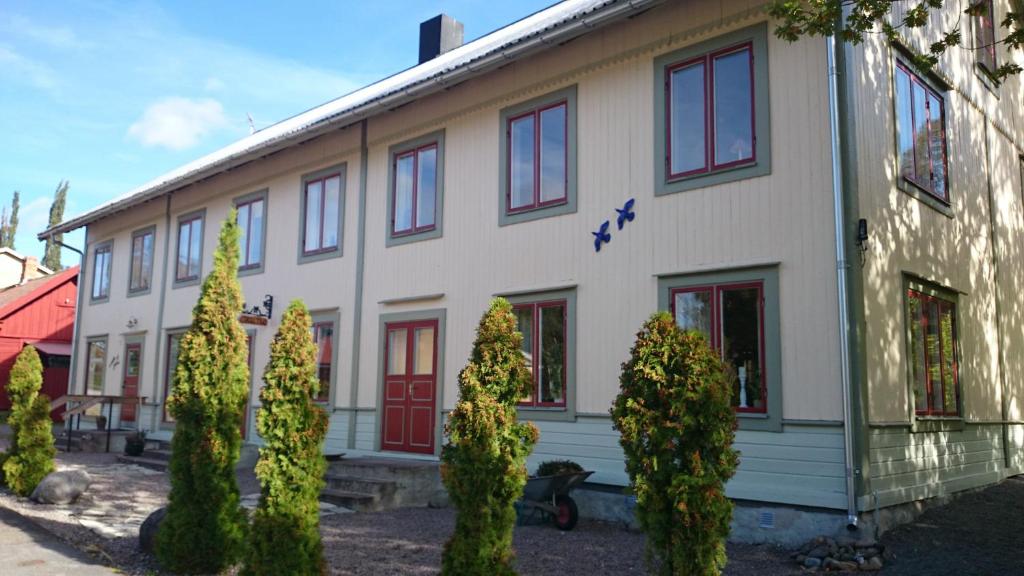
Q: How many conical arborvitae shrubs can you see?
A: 5